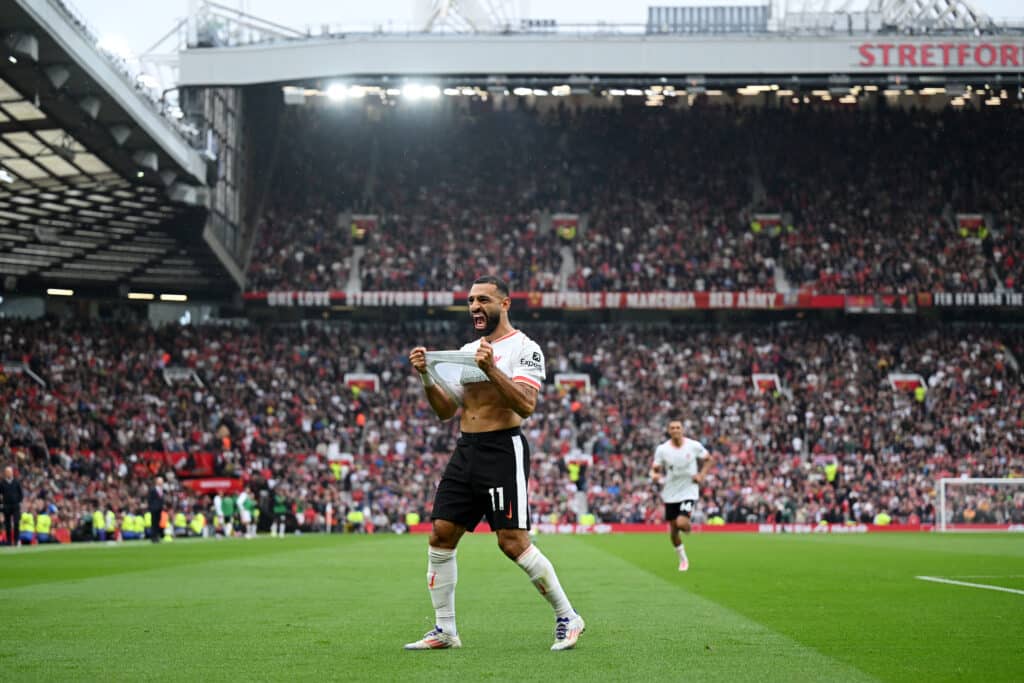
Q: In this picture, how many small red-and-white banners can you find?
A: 8